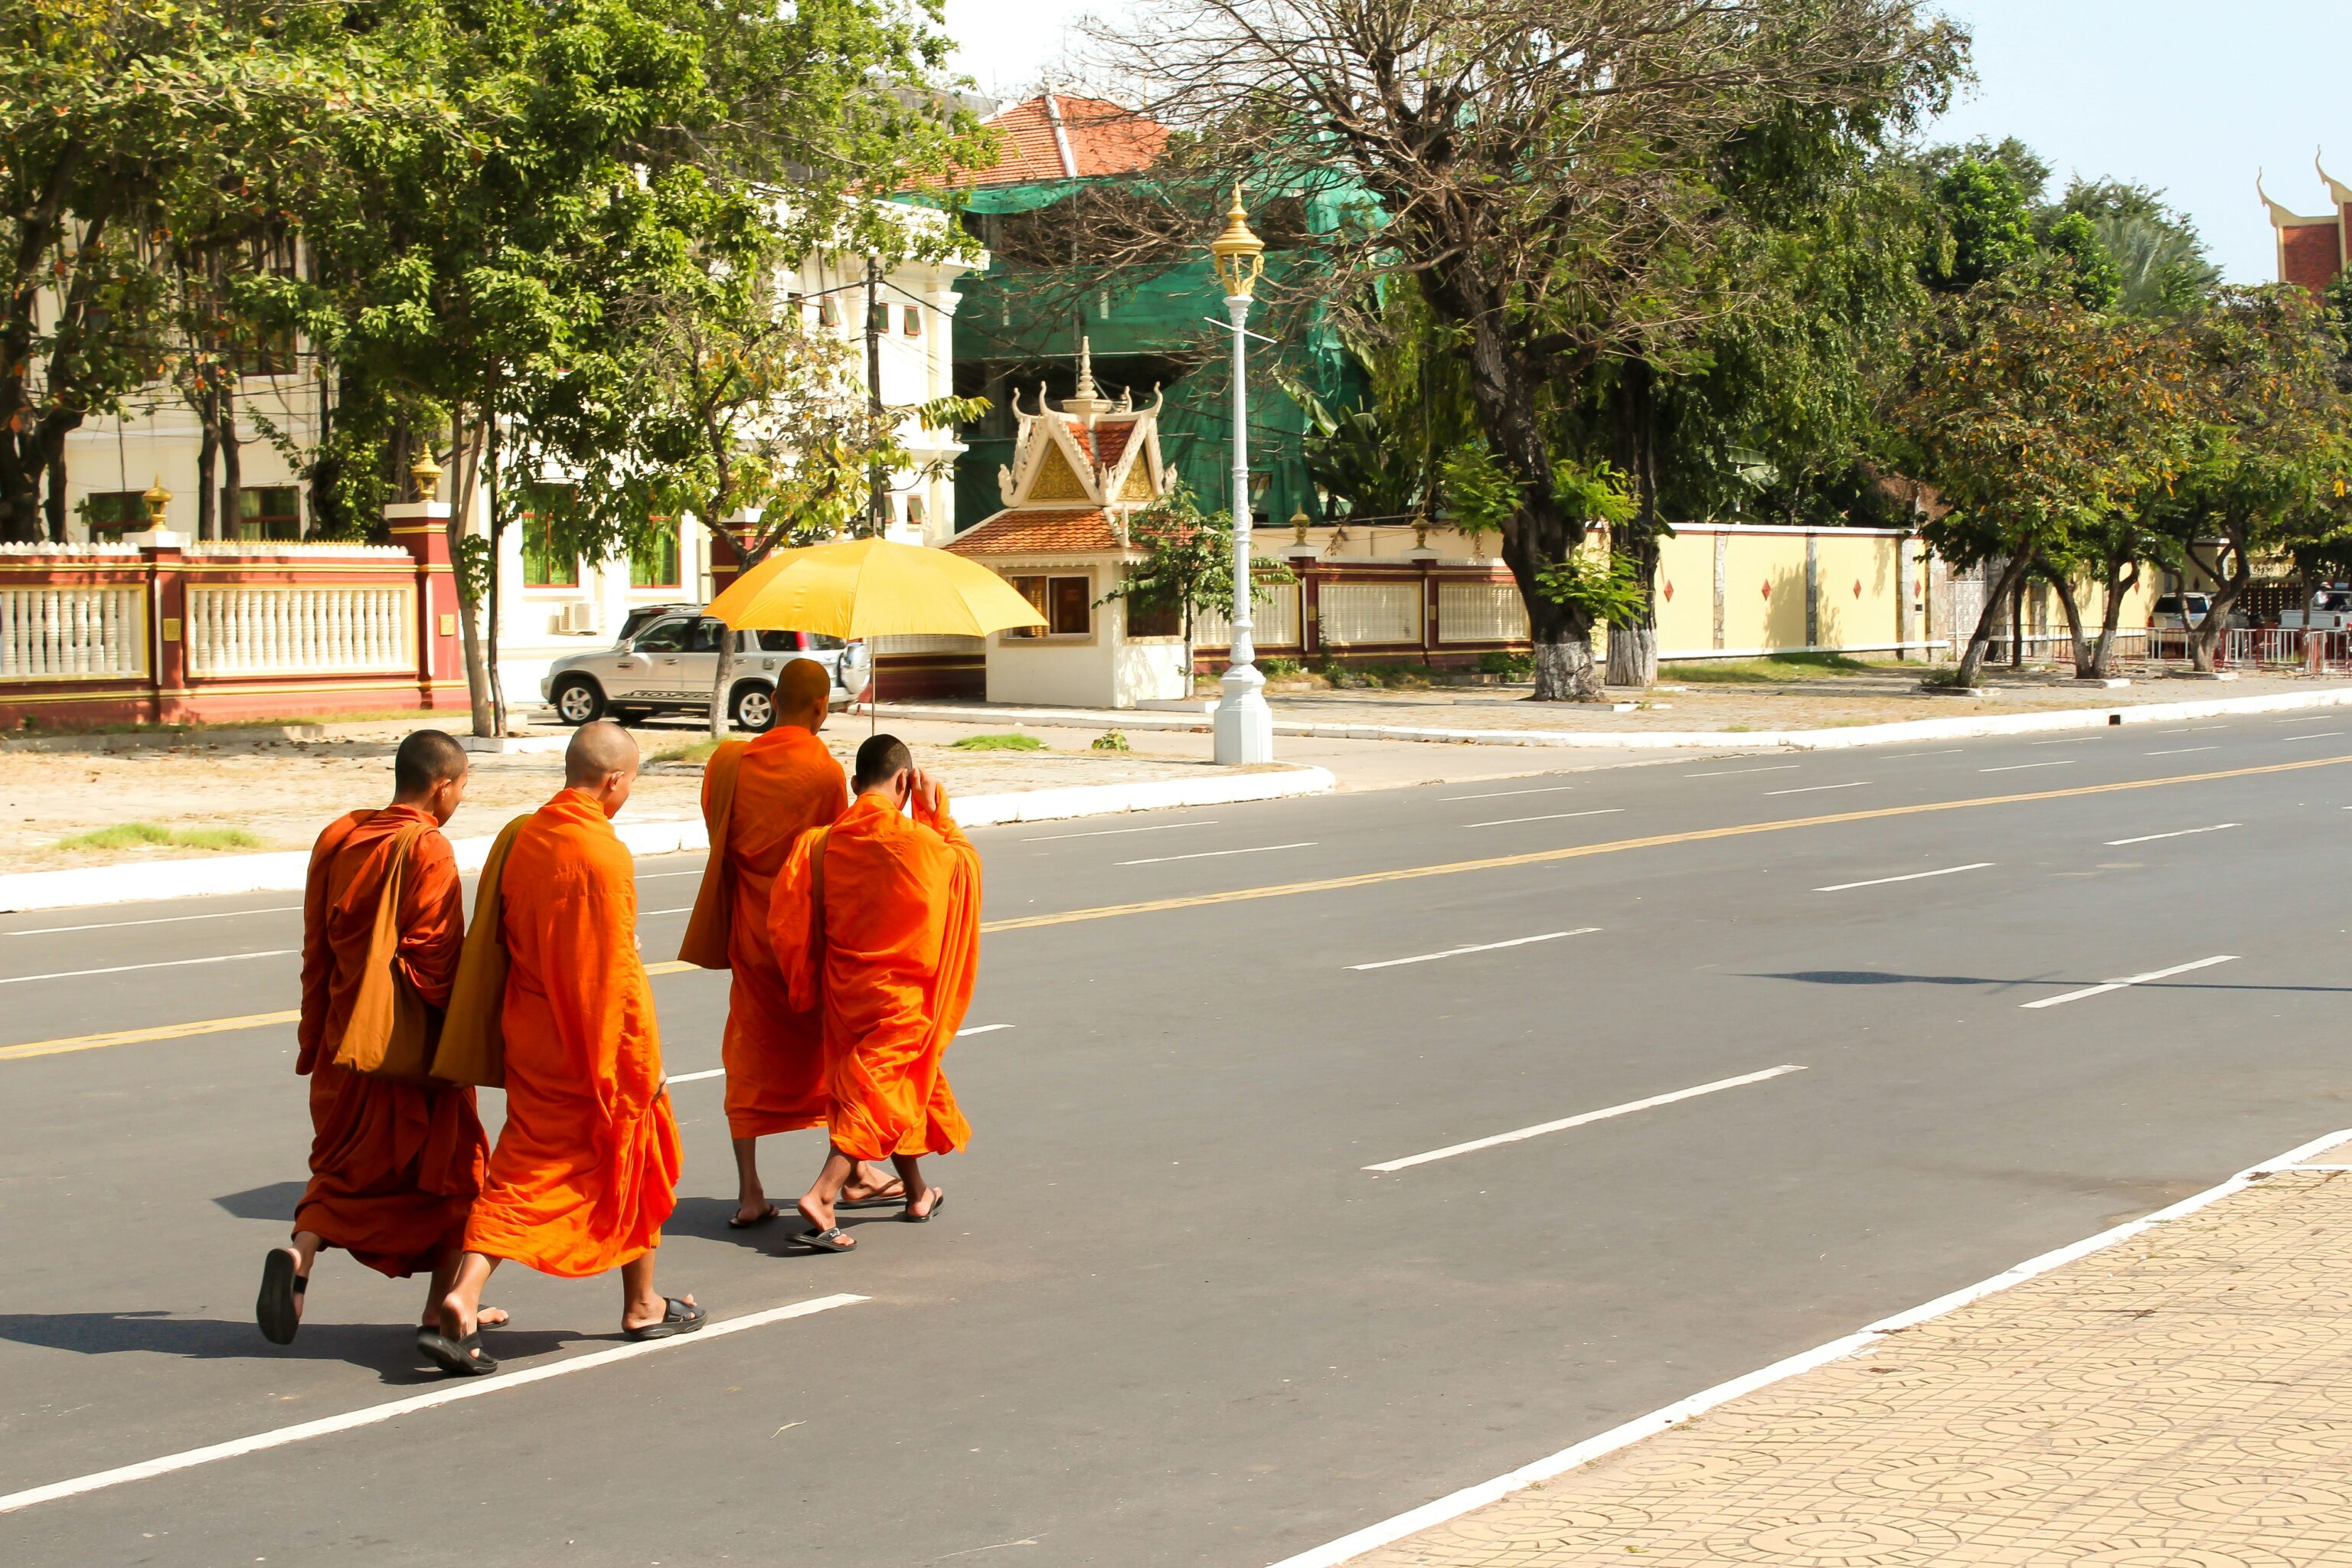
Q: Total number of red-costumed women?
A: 0